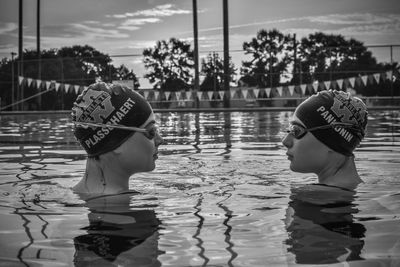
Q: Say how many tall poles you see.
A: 4